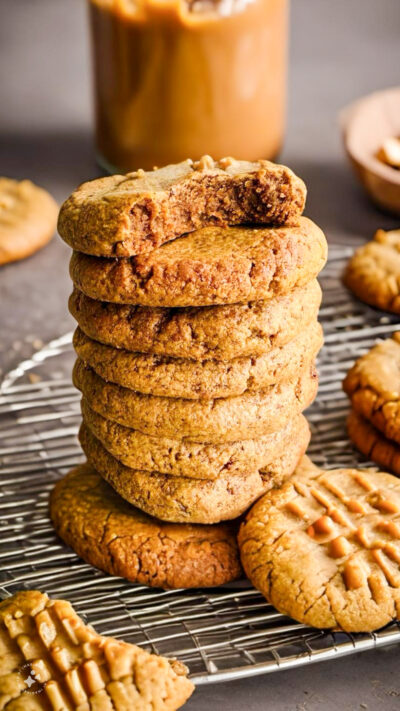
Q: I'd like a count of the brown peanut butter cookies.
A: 14